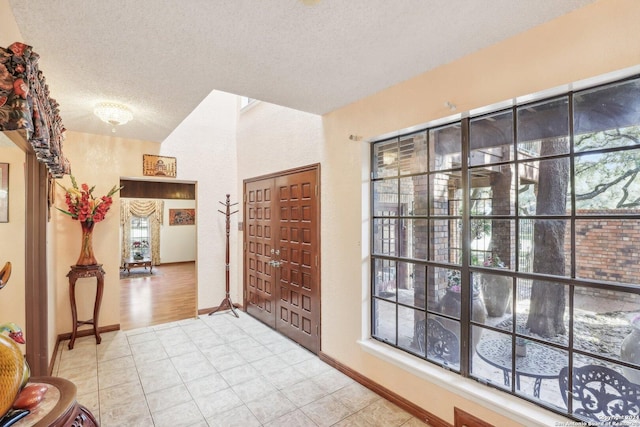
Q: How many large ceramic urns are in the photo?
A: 3